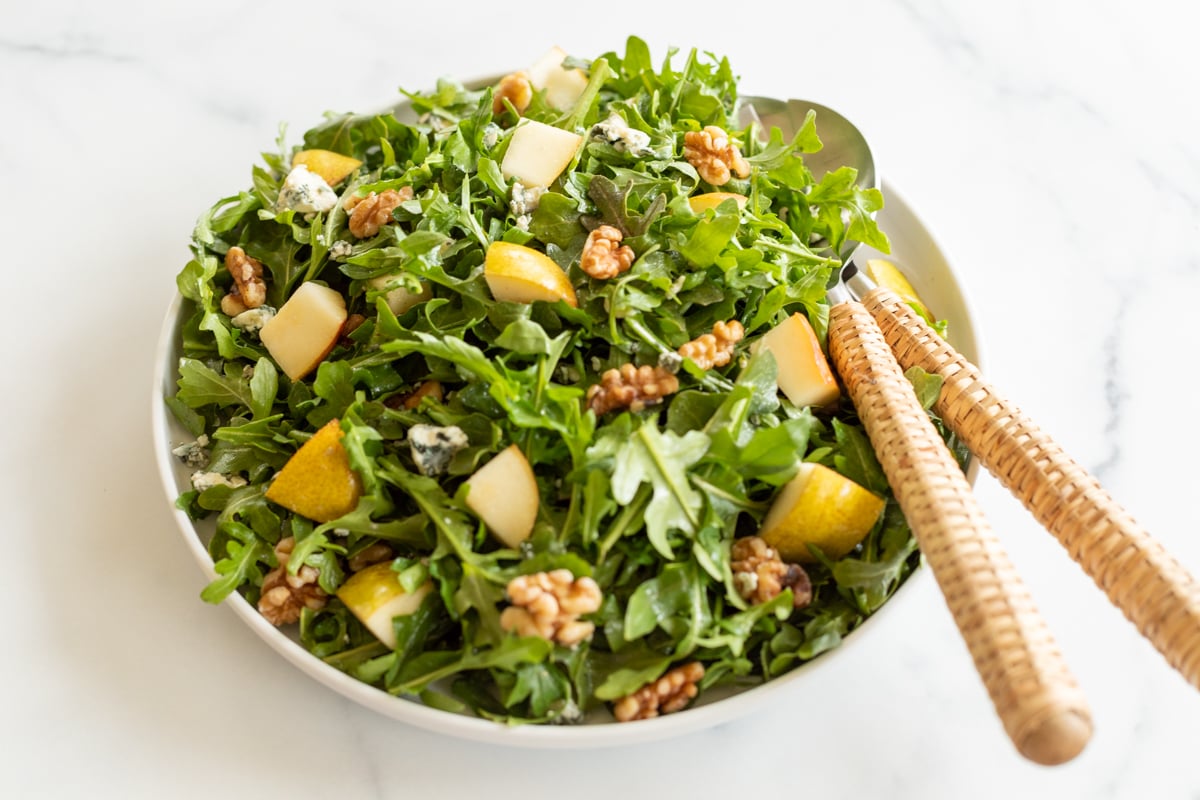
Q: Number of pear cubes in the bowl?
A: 13